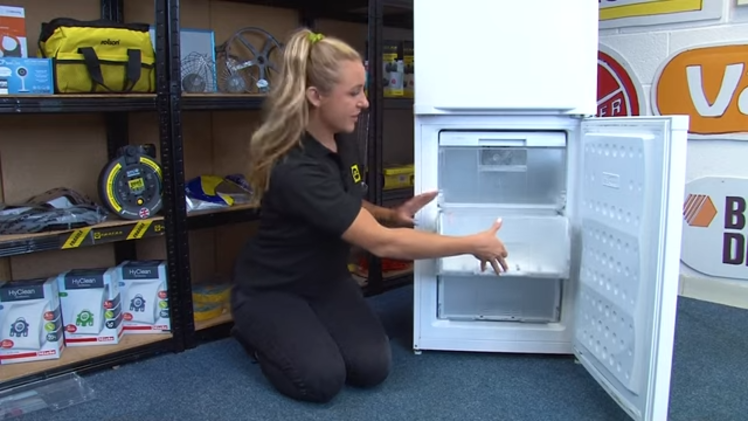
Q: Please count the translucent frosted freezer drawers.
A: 3